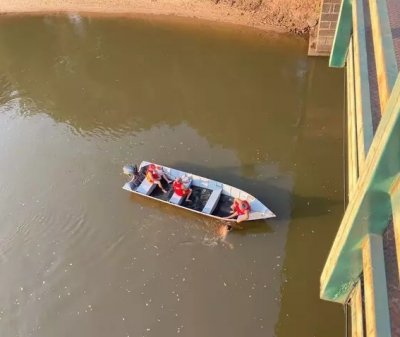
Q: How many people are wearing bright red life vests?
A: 3